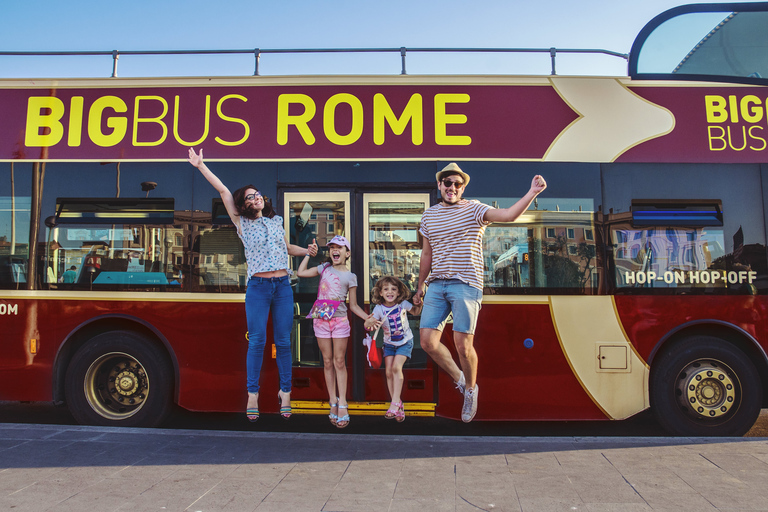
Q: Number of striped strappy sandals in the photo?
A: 2